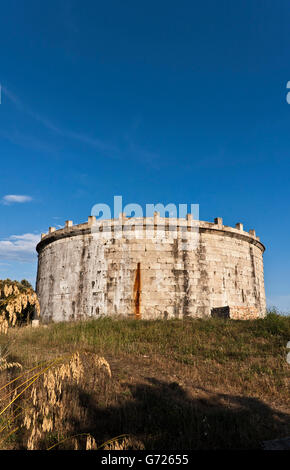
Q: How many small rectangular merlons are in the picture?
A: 11